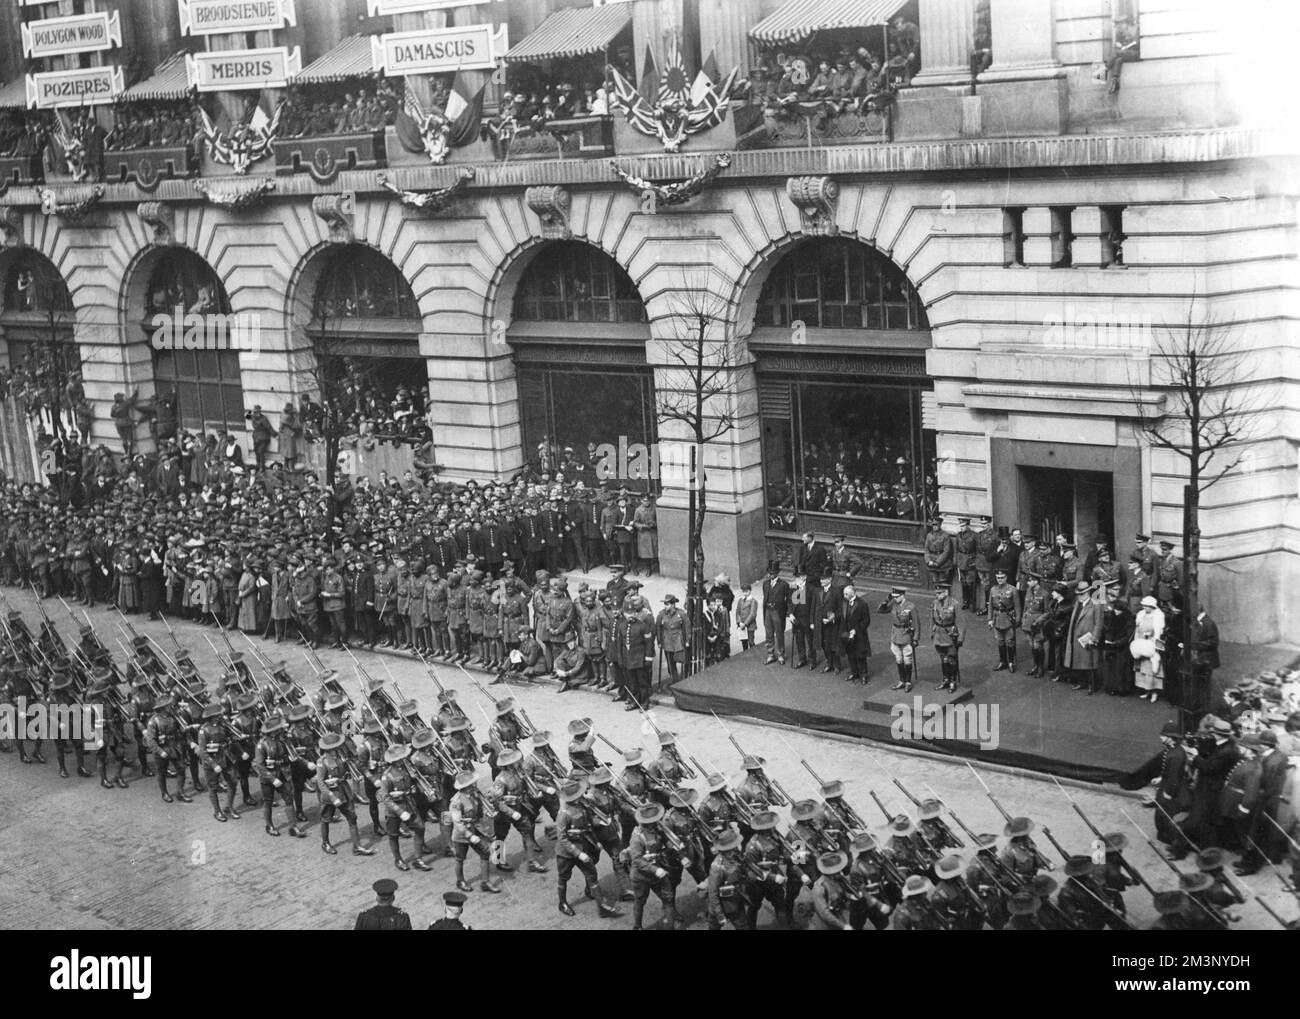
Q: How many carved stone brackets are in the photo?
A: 5